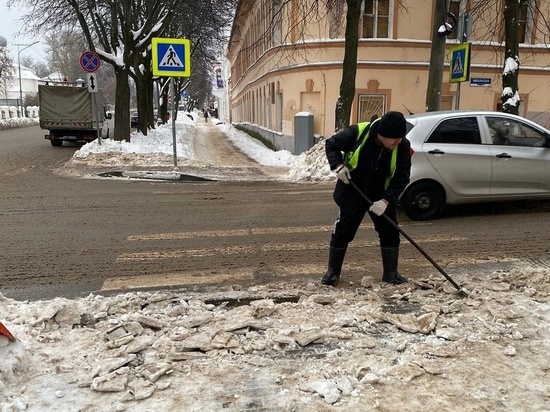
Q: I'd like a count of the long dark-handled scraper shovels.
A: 1